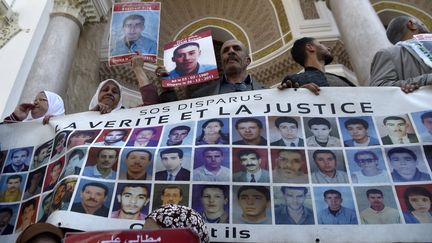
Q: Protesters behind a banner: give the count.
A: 5